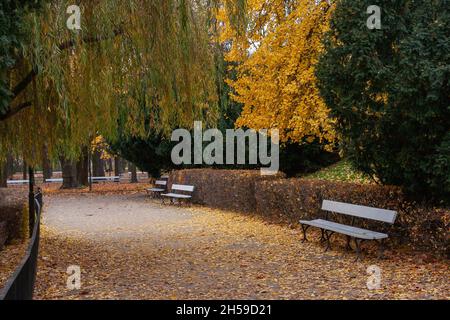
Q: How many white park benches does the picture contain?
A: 3